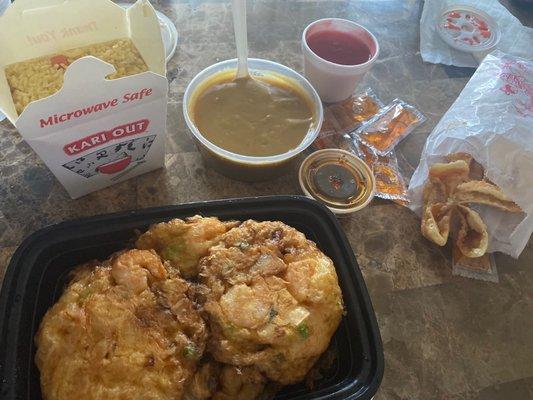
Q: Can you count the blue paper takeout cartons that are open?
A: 0